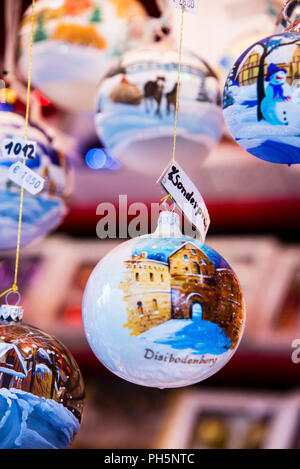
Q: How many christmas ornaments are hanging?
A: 6